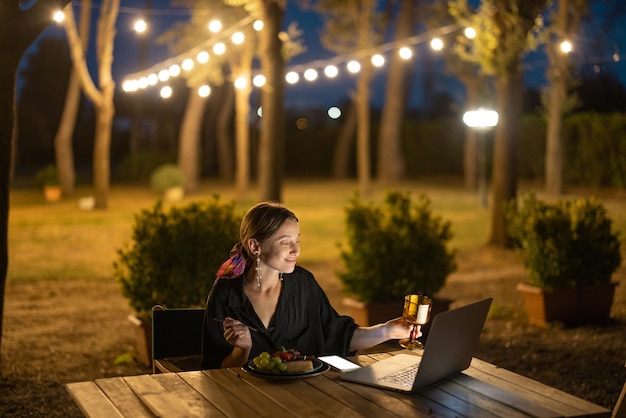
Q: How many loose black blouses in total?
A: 1